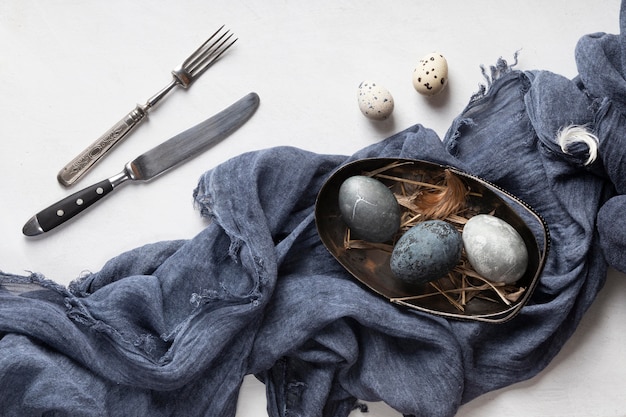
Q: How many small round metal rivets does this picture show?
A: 3